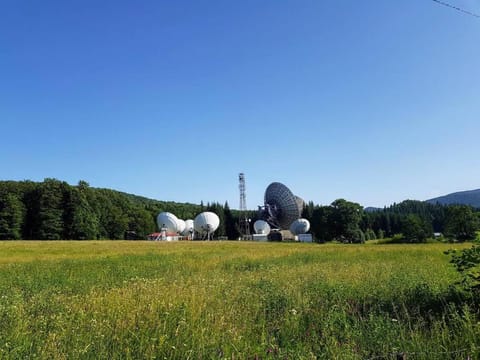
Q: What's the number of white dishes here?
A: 6